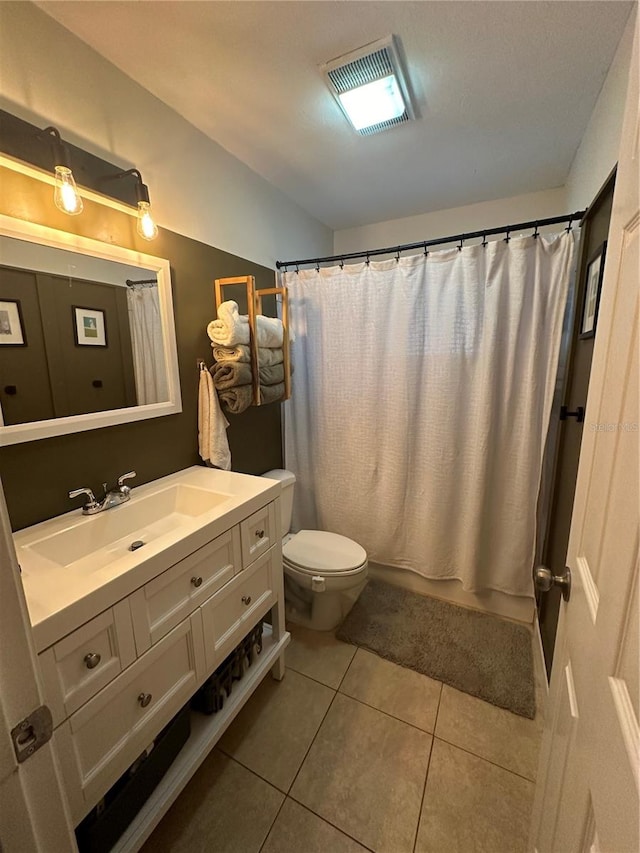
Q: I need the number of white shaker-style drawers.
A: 5